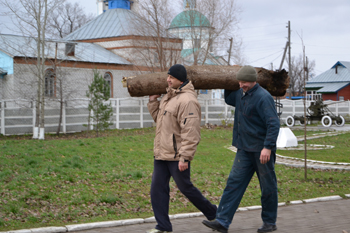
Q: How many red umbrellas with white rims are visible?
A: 0